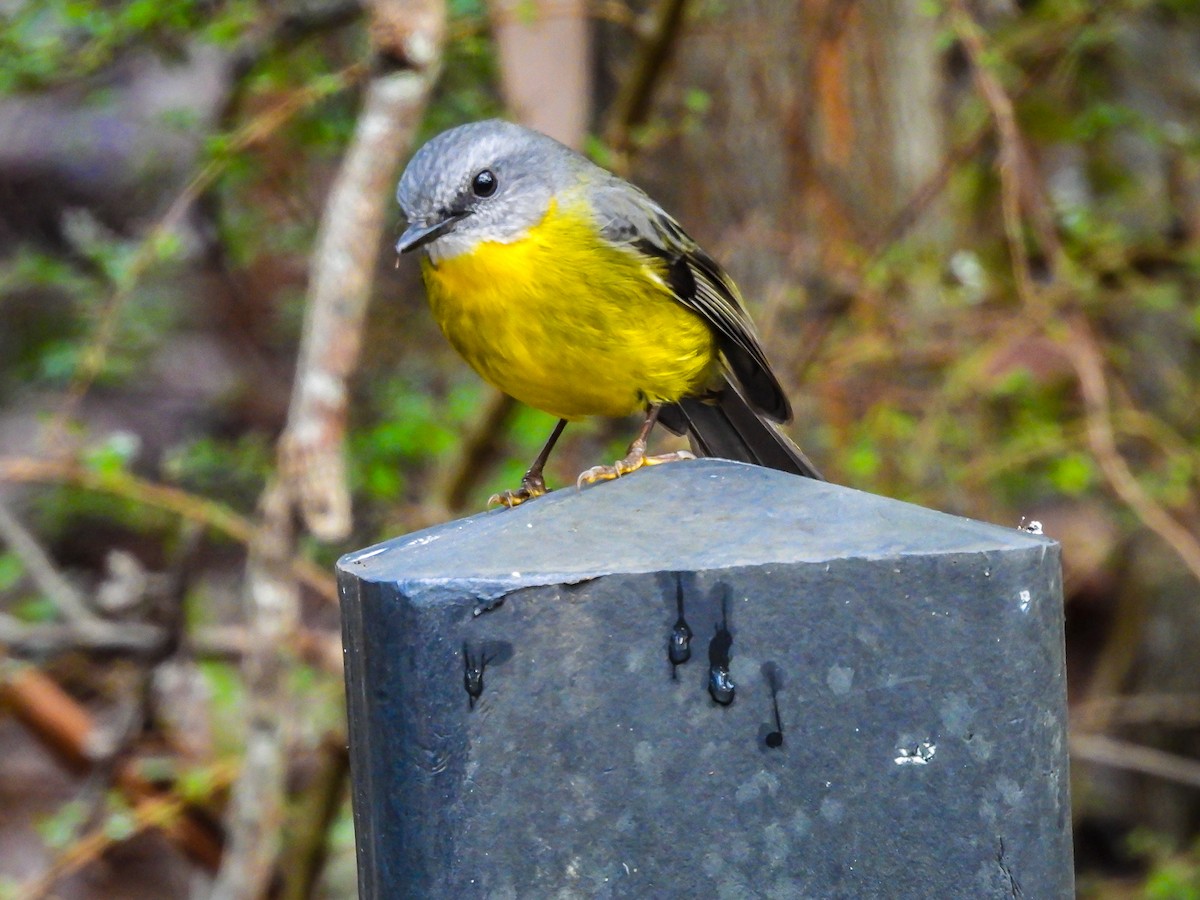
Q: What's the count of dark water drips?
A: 4